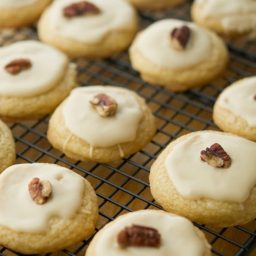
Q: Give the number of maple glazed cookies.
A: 12